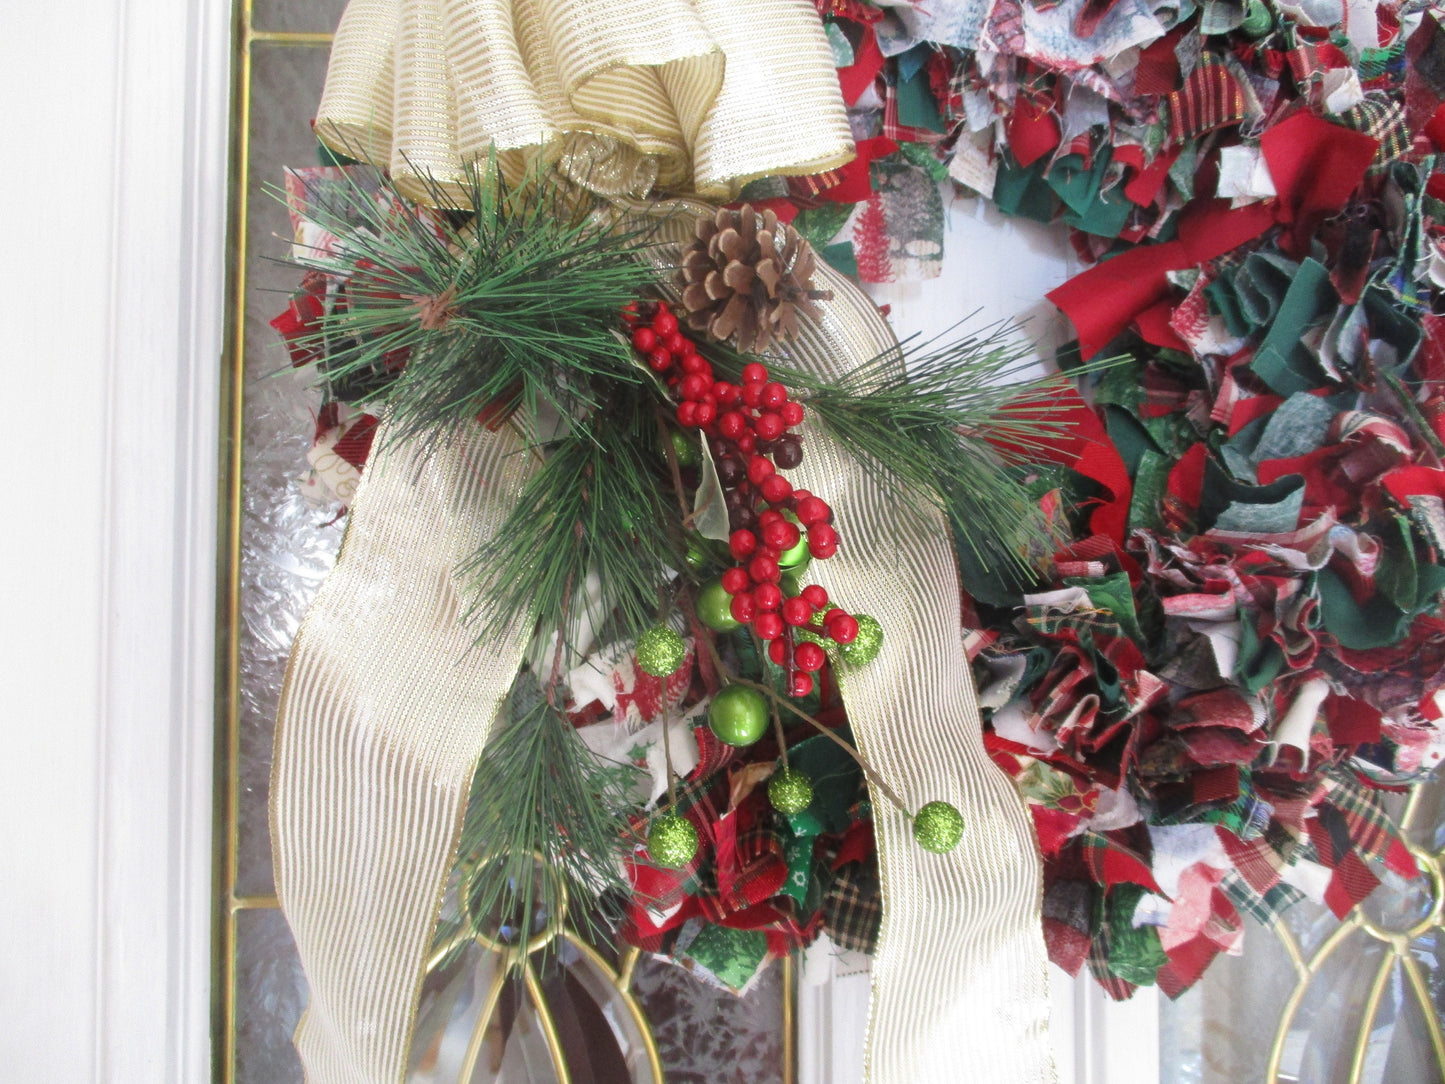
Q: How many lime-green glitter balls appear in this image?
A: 6